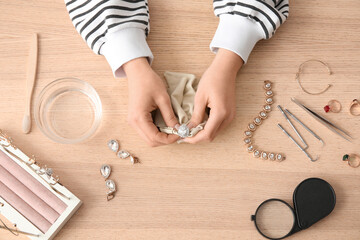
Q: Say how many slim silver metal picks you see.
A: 3